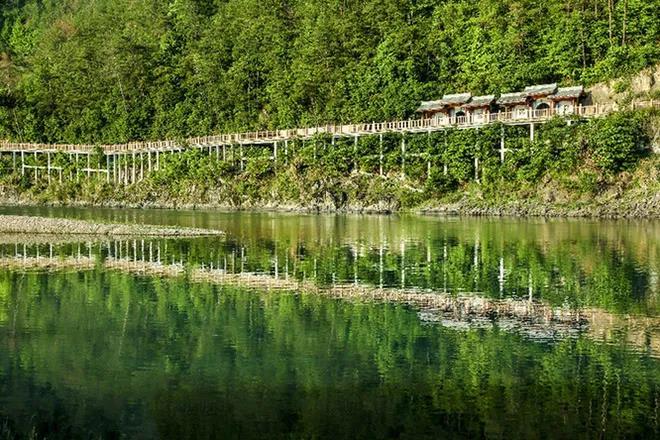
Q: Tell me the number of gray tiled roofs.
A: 6